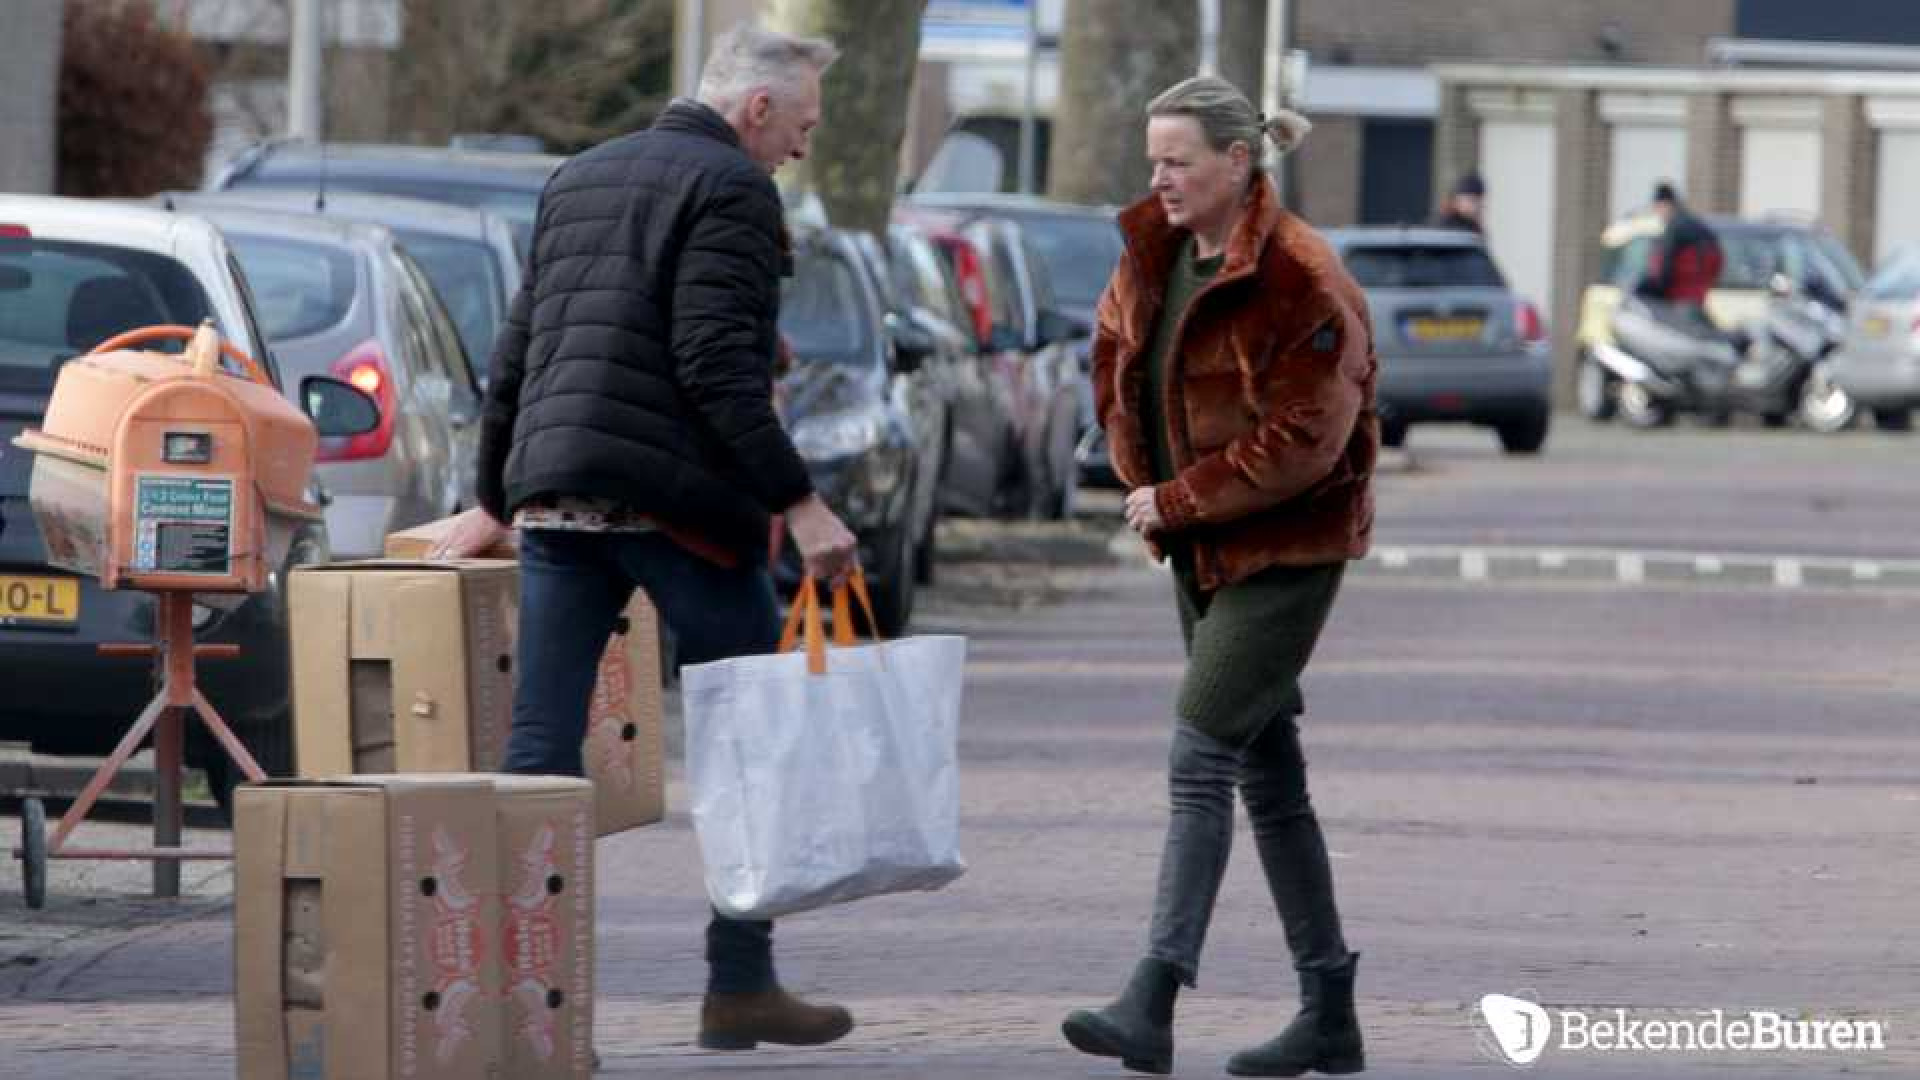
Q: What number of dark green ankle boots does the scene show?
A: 2